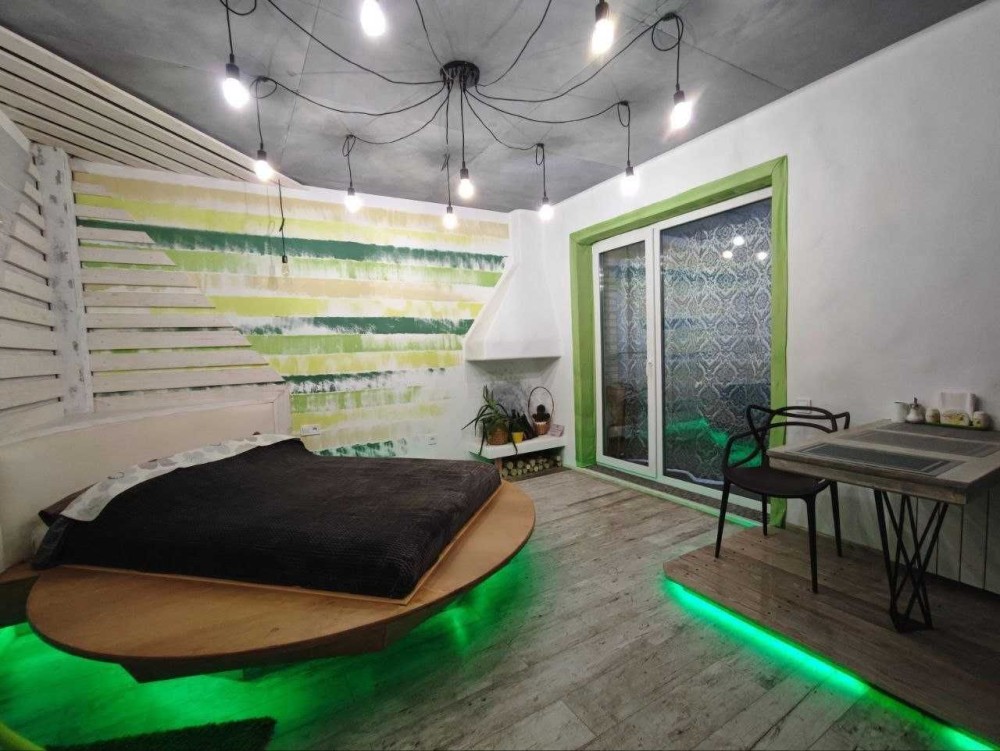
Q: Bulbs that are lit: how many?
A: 10